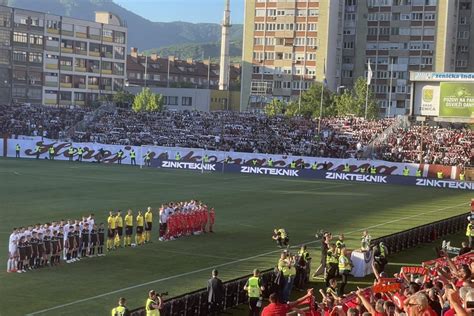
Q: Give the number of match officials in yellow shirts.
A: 5